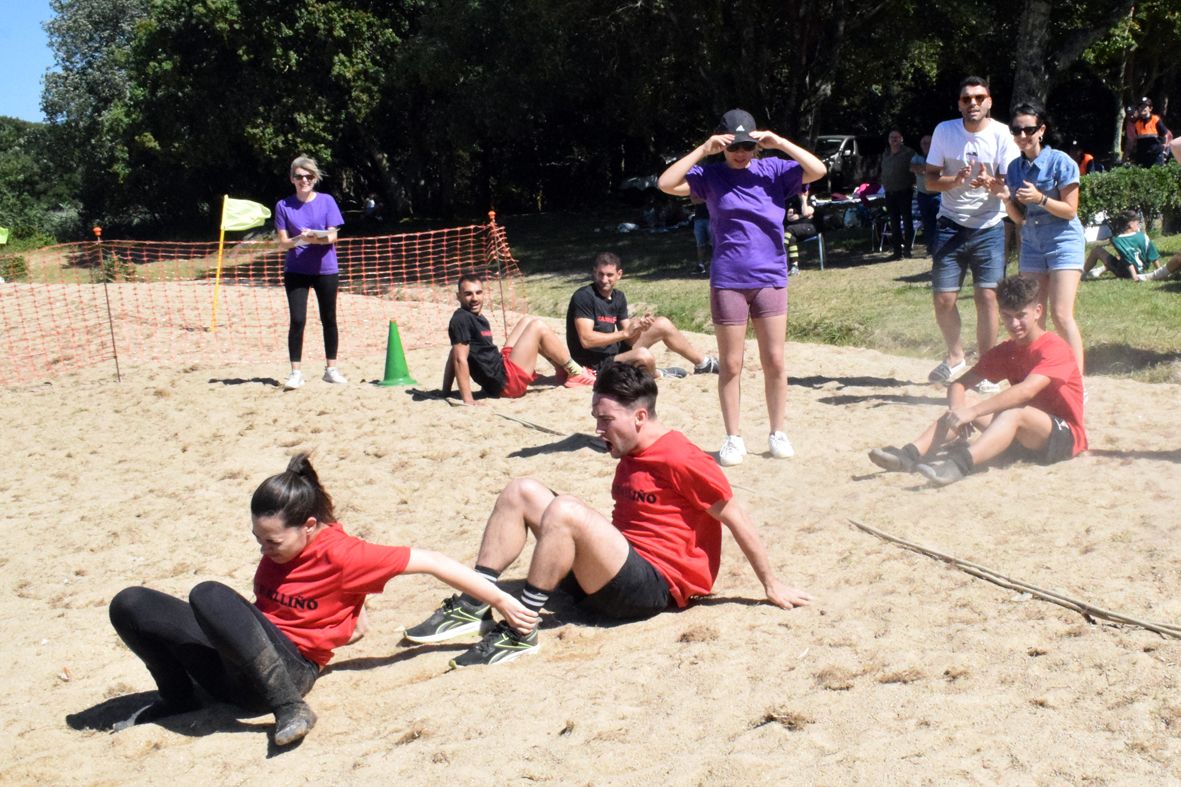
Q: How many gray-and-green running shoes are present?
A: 2